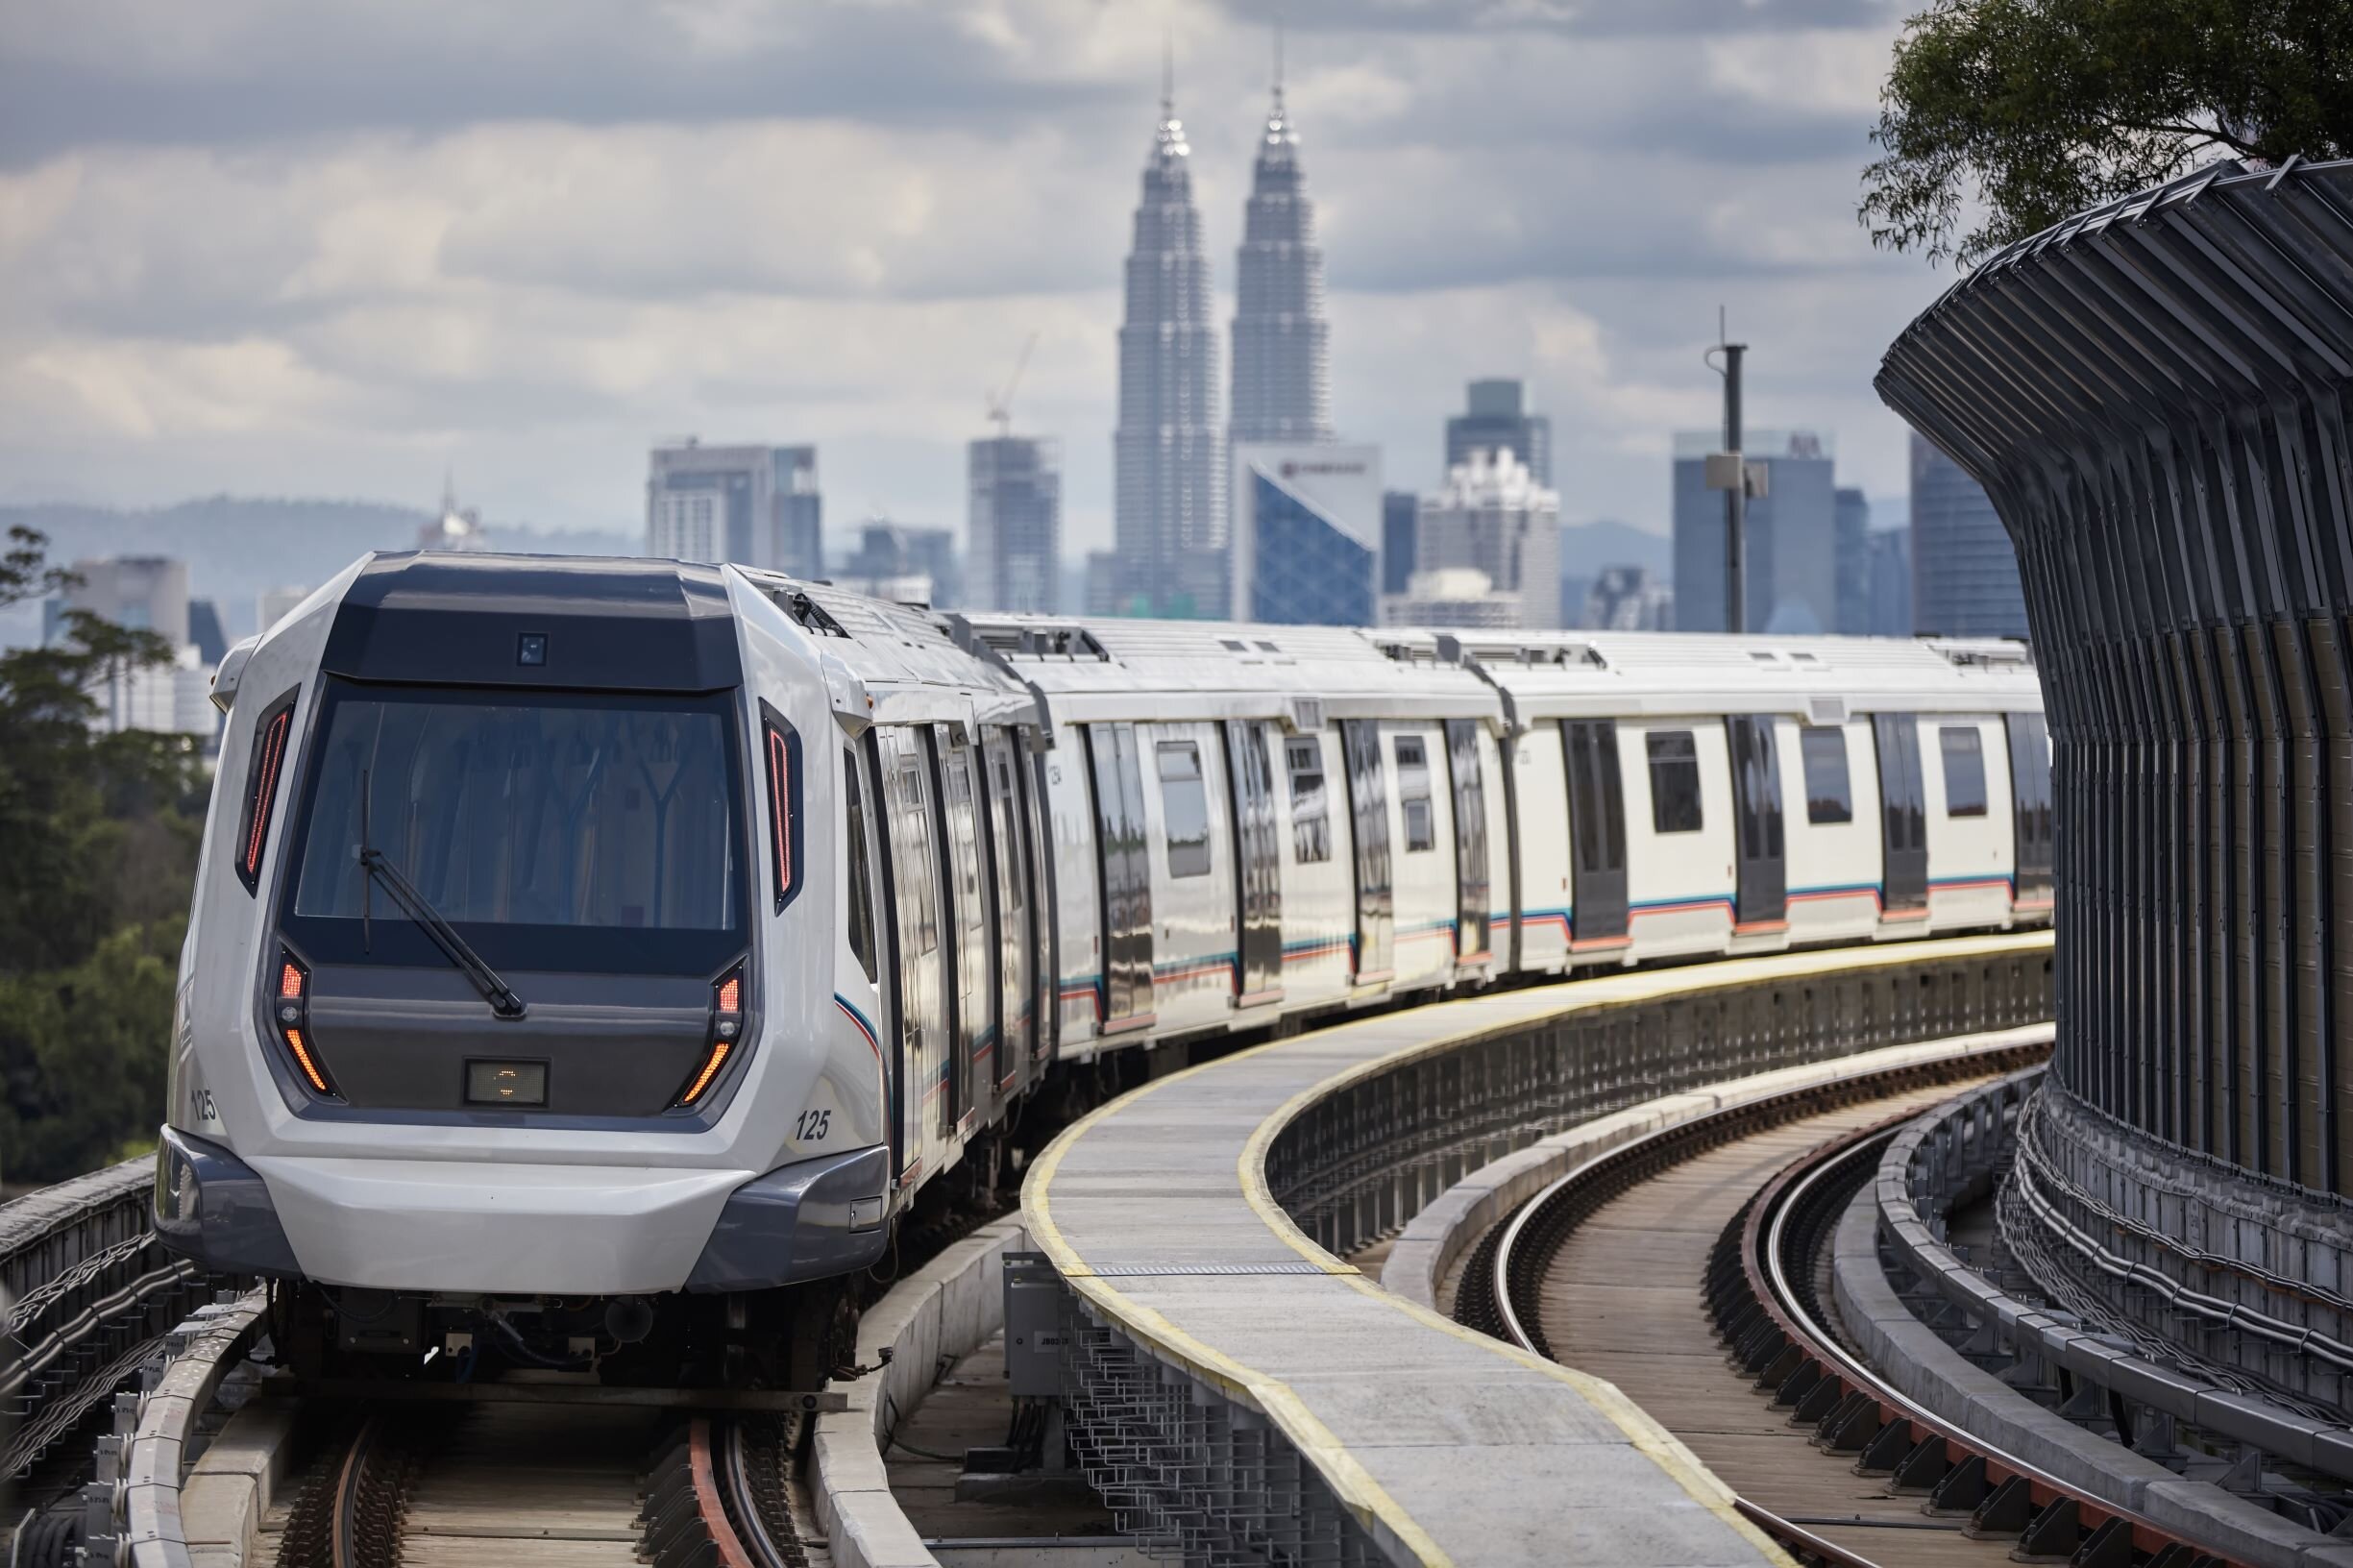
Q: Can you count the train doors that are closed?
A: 12